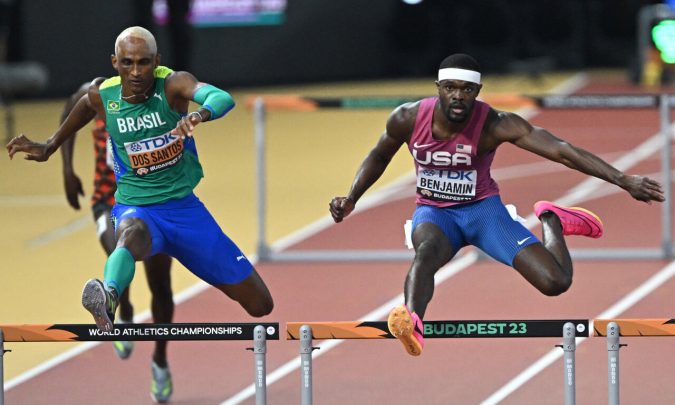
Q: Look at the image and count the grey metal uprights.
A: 7